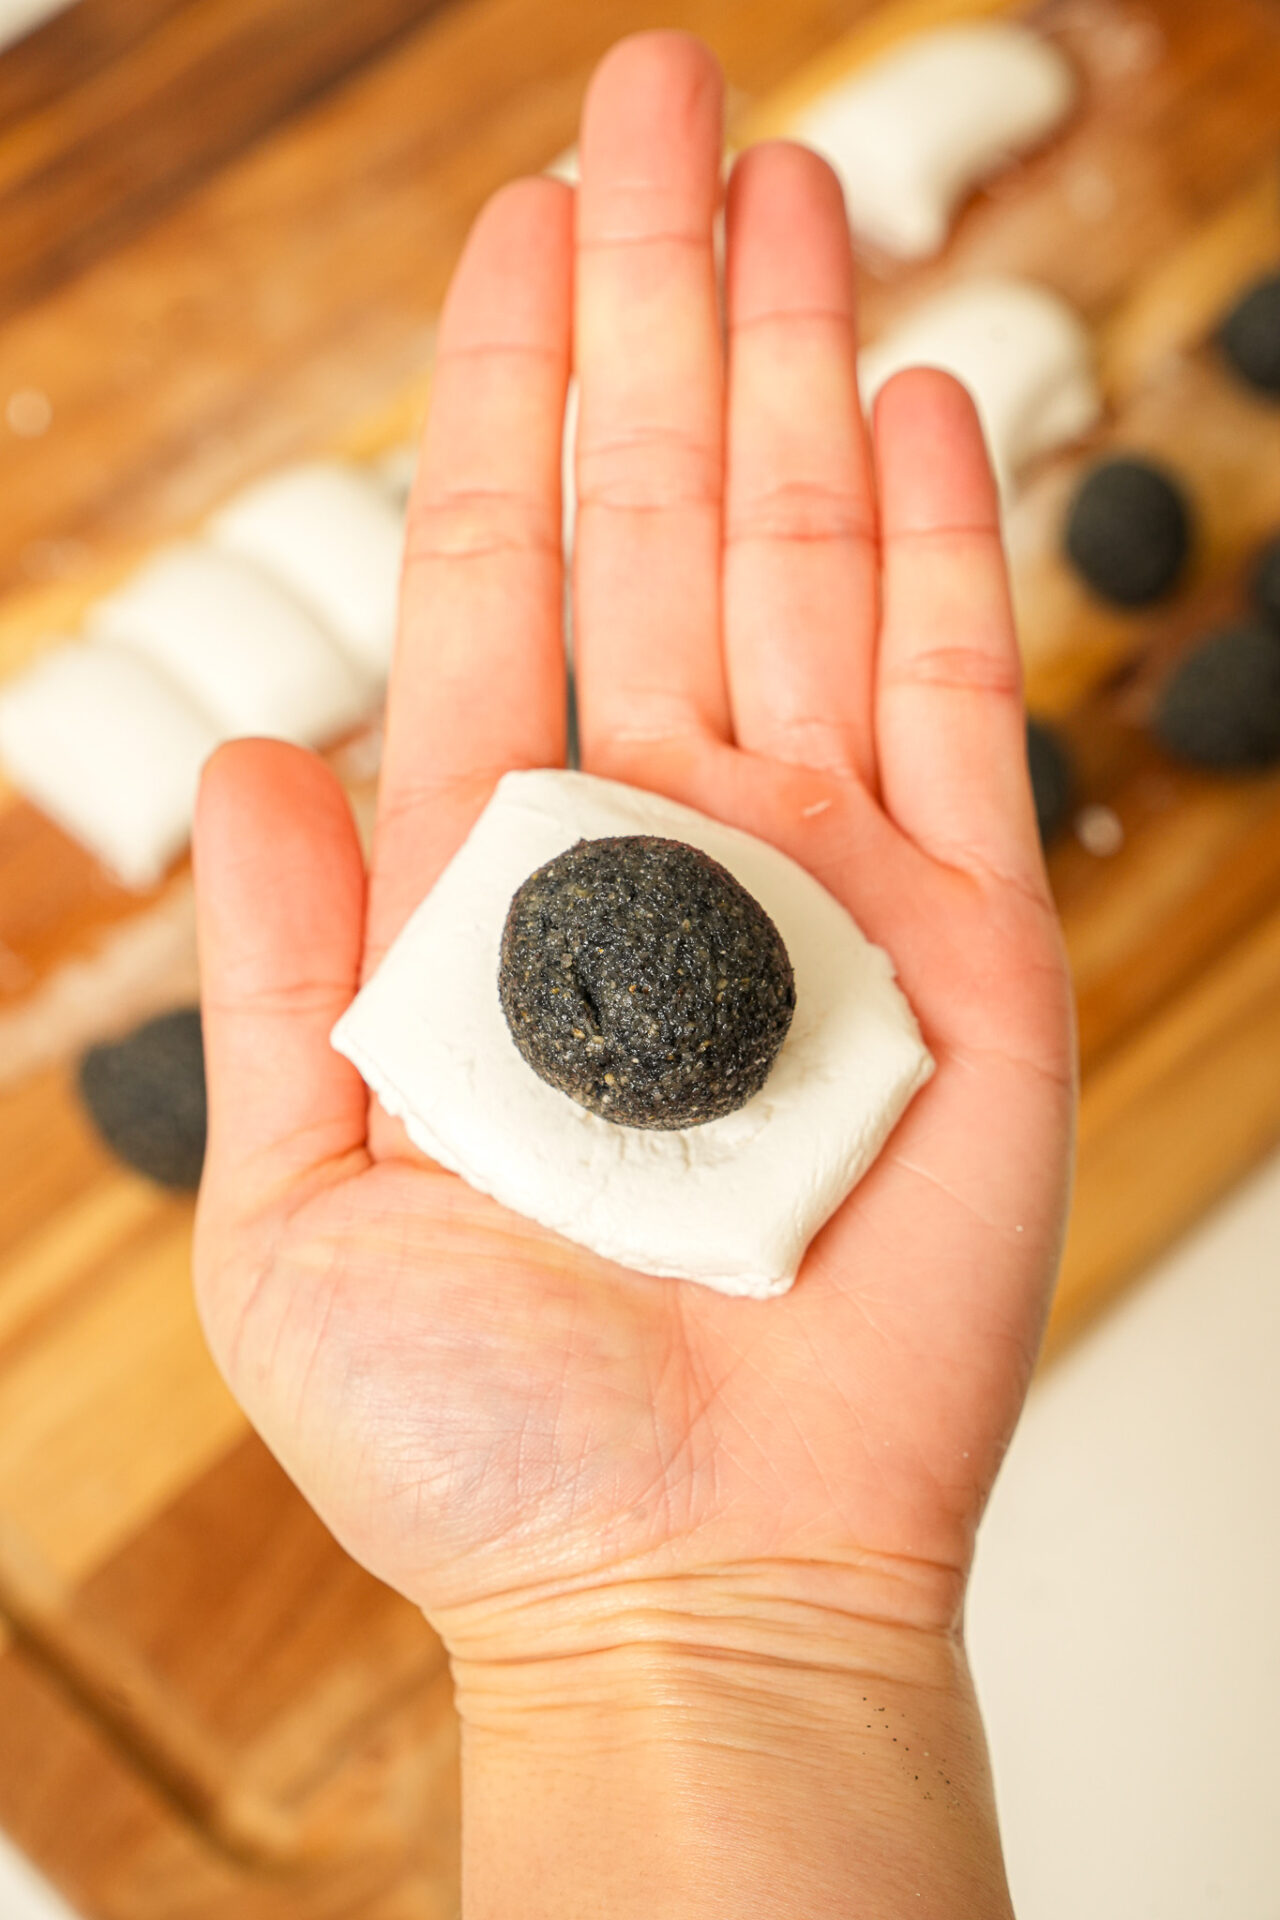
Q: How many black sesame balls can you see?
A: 7